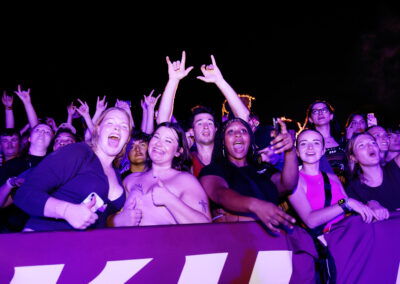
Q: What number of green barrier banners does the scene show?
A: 0